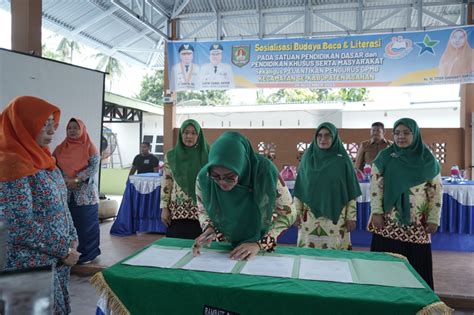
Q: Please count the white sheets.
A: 4